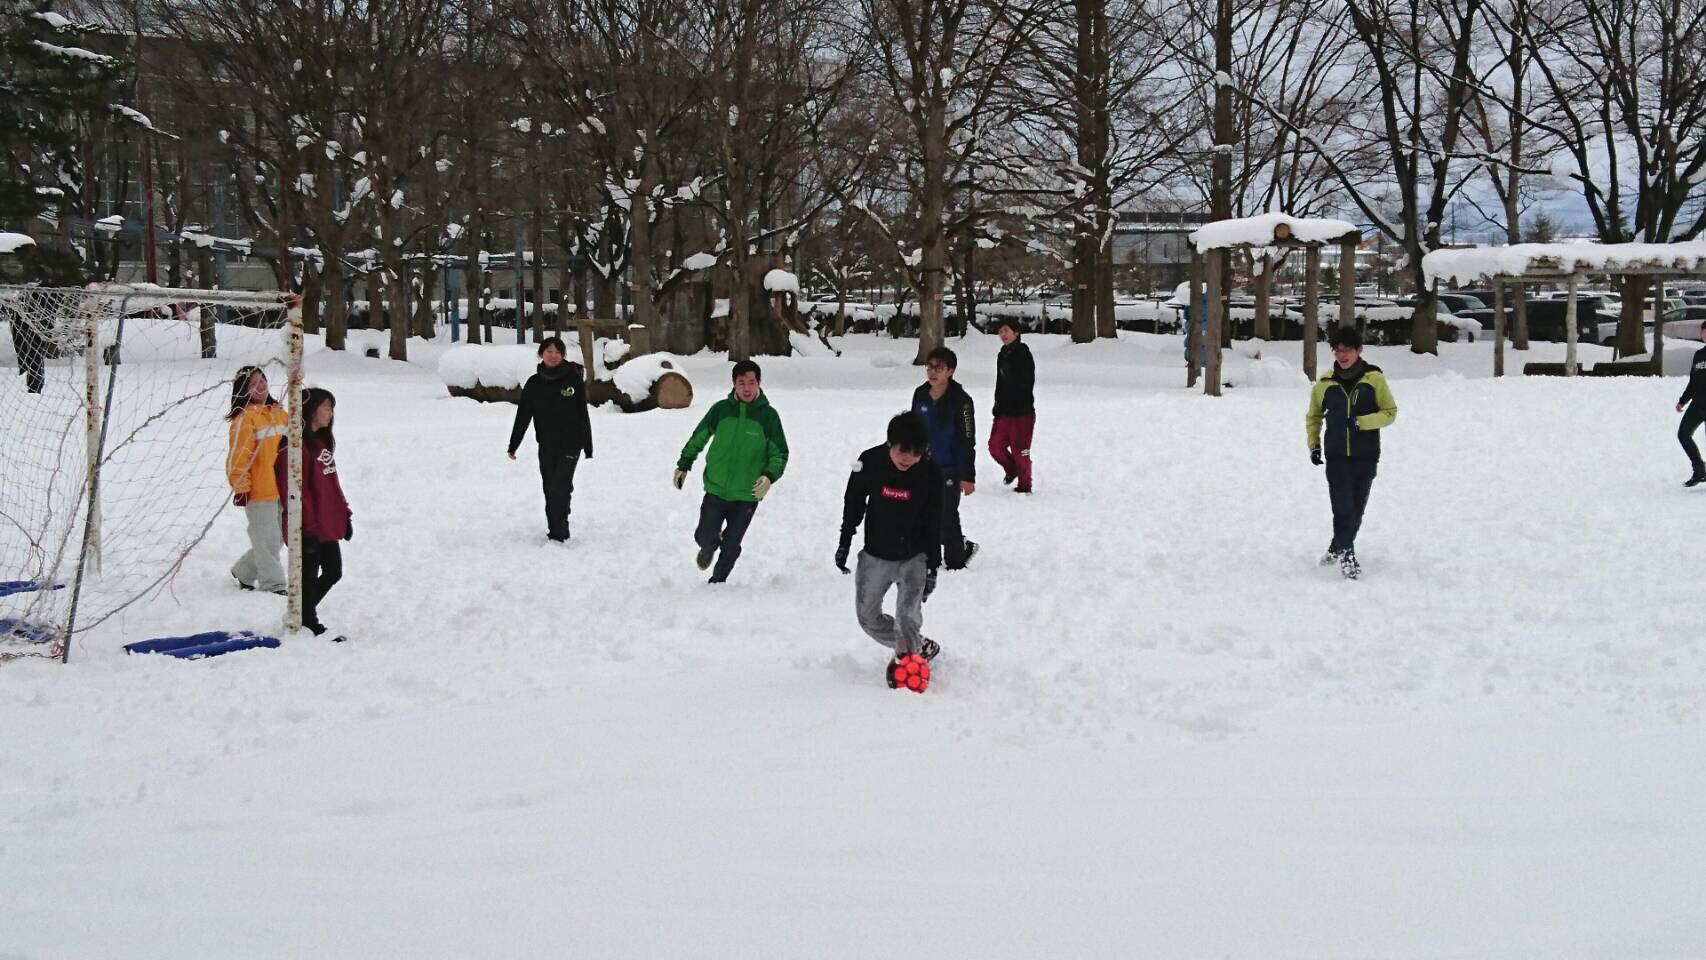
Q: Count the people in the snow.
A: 9